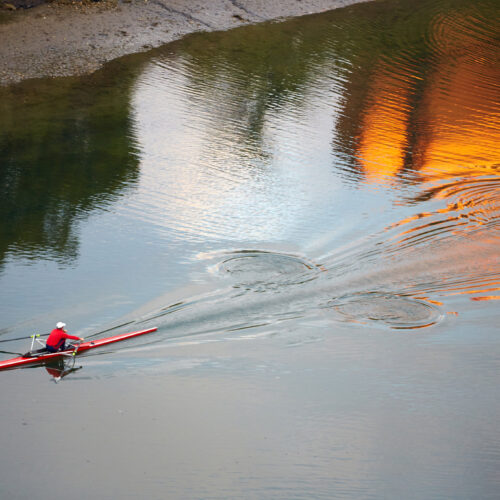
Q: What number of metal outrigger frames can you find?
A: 2